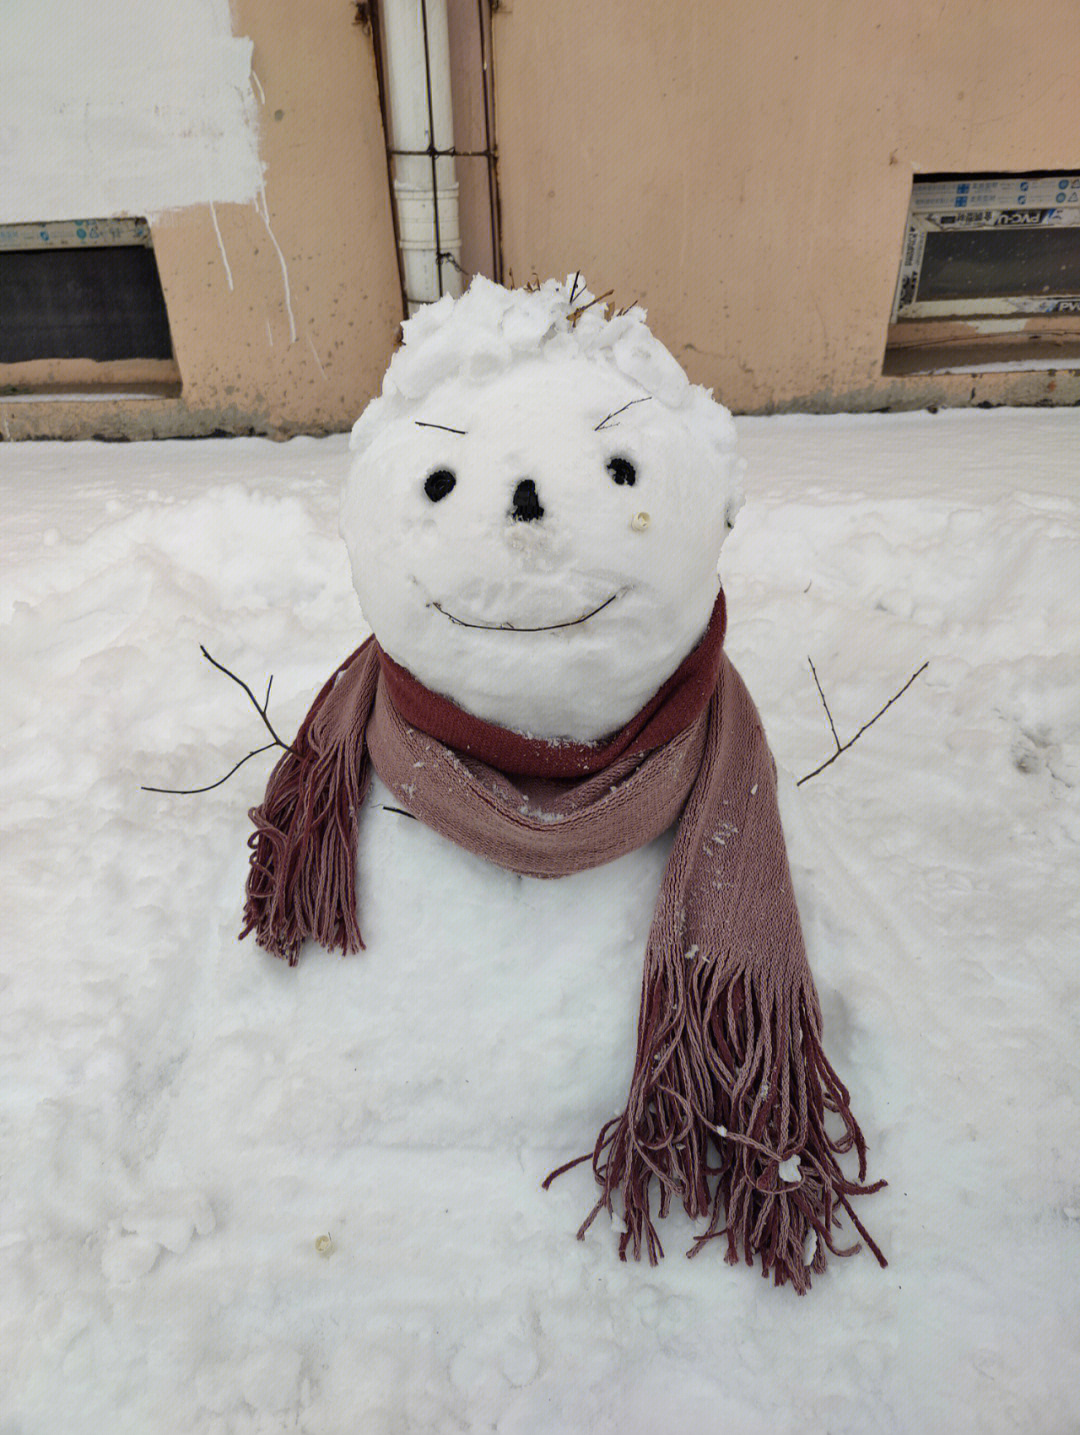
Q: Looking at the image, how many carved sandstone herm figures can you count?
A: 0